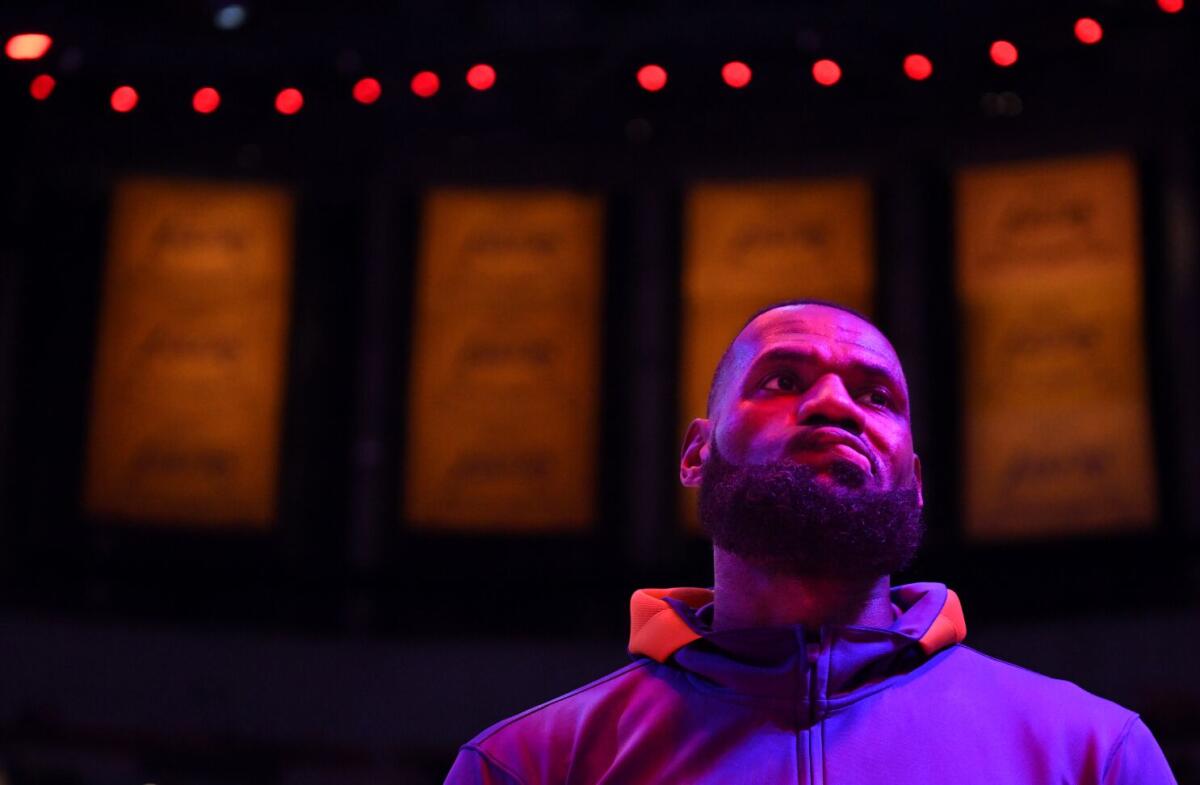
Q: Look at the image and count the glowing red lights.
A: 15